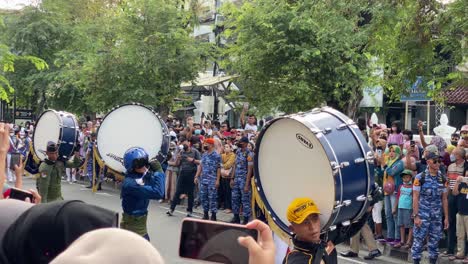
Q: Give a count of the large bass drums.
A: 3